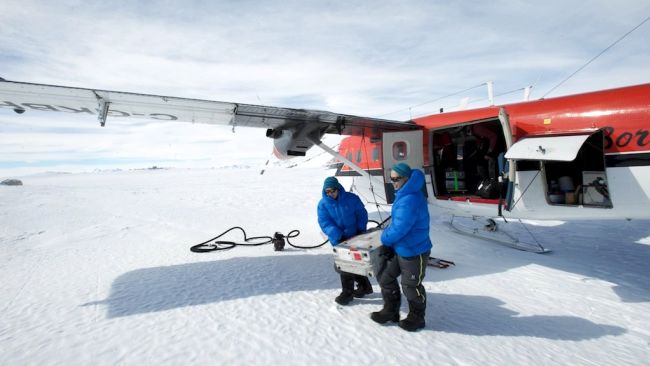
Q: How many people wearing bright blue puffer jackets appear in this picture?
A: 2